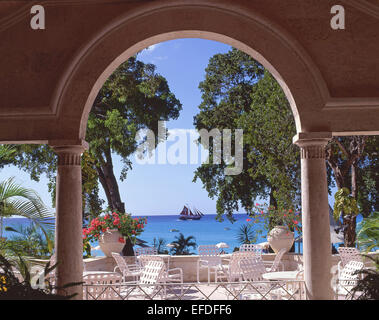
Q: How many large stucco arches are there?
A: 1